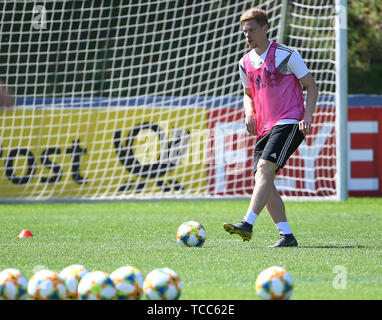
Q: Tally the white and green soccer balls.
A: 8